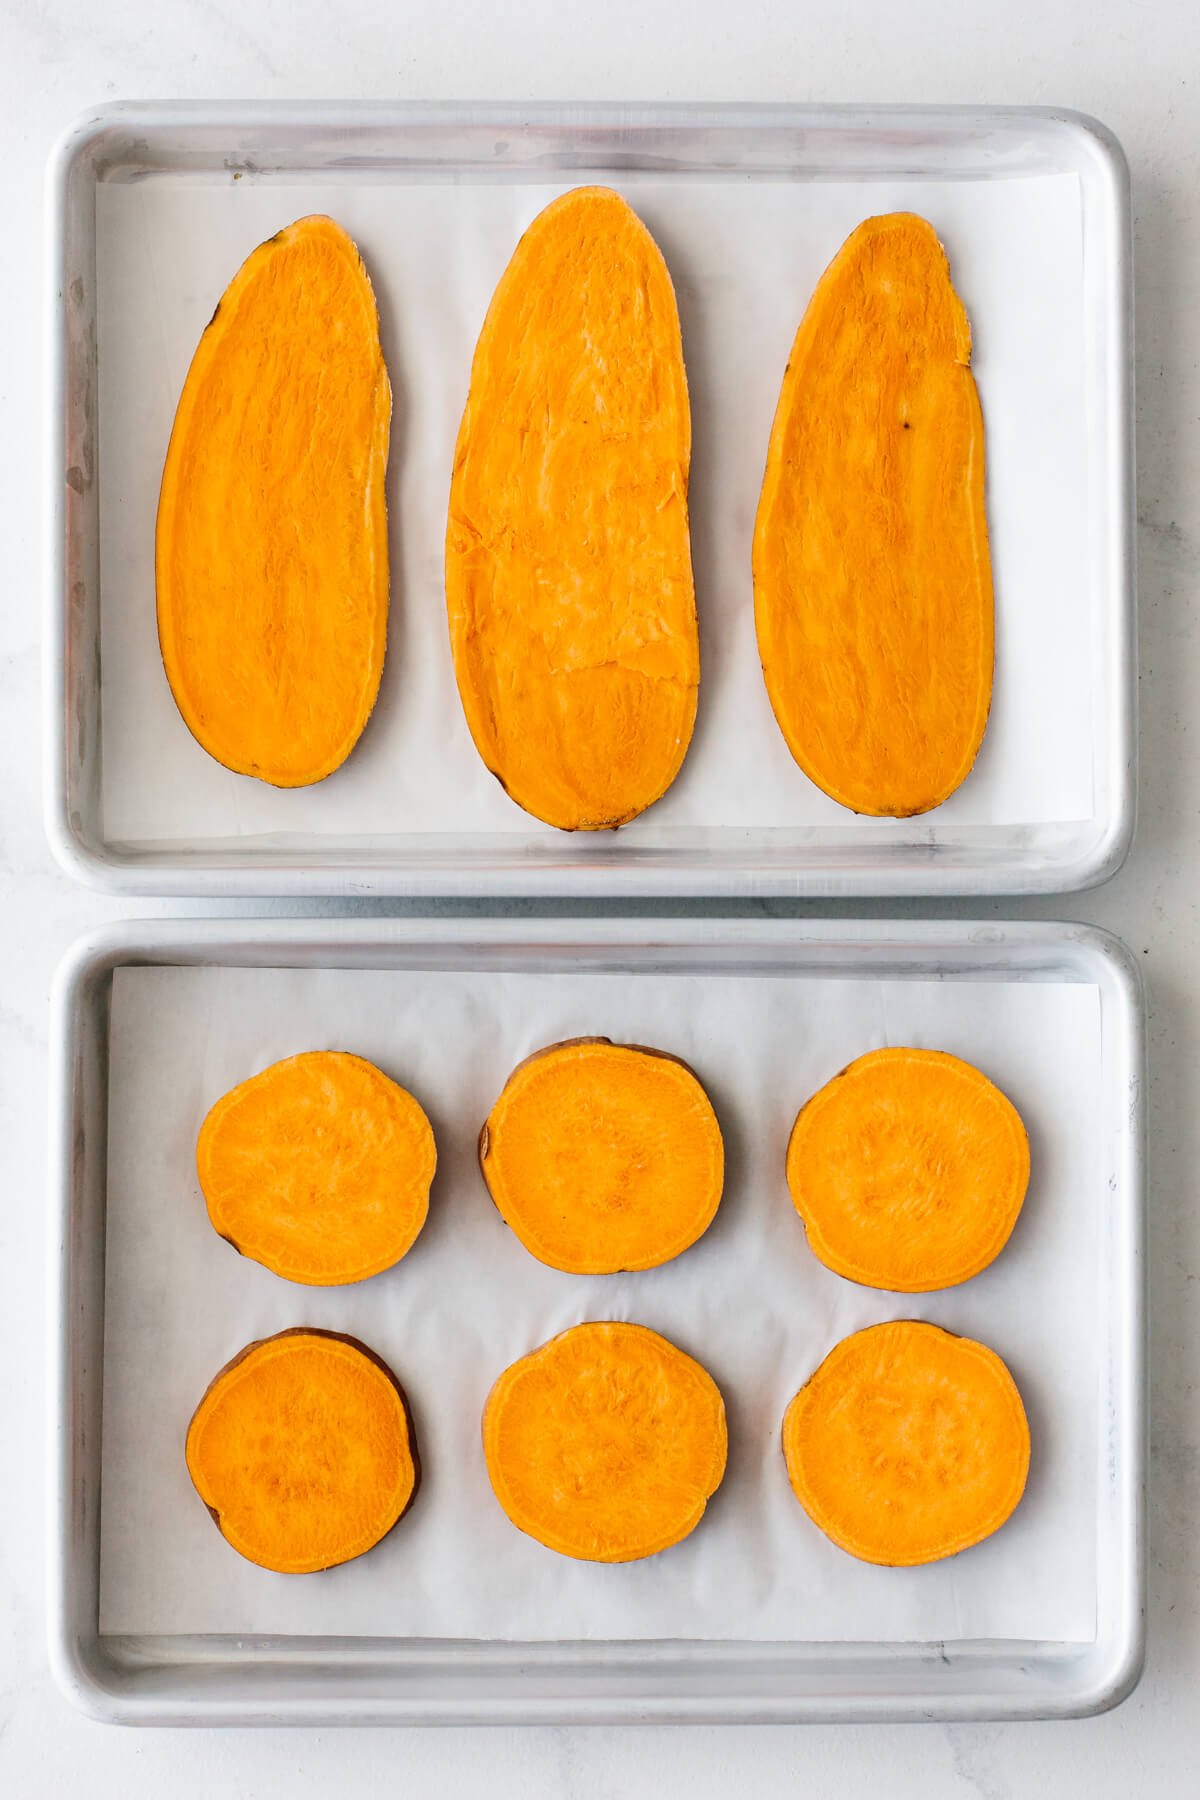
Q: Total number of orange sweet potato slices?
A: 9